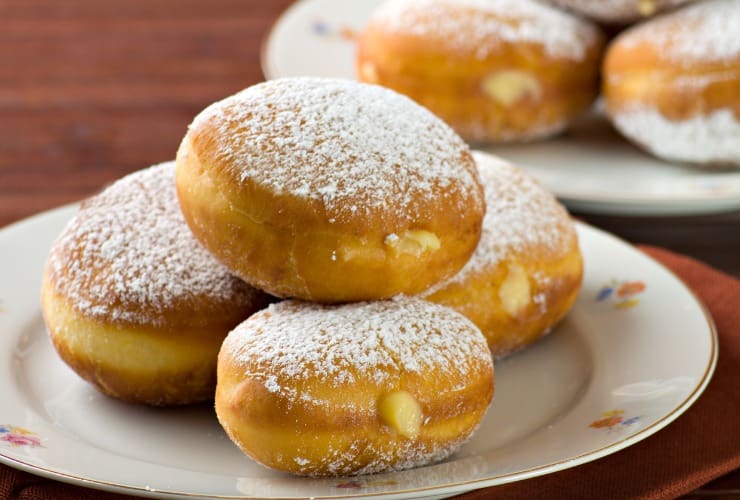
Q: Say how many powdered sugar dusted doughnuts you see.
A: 7